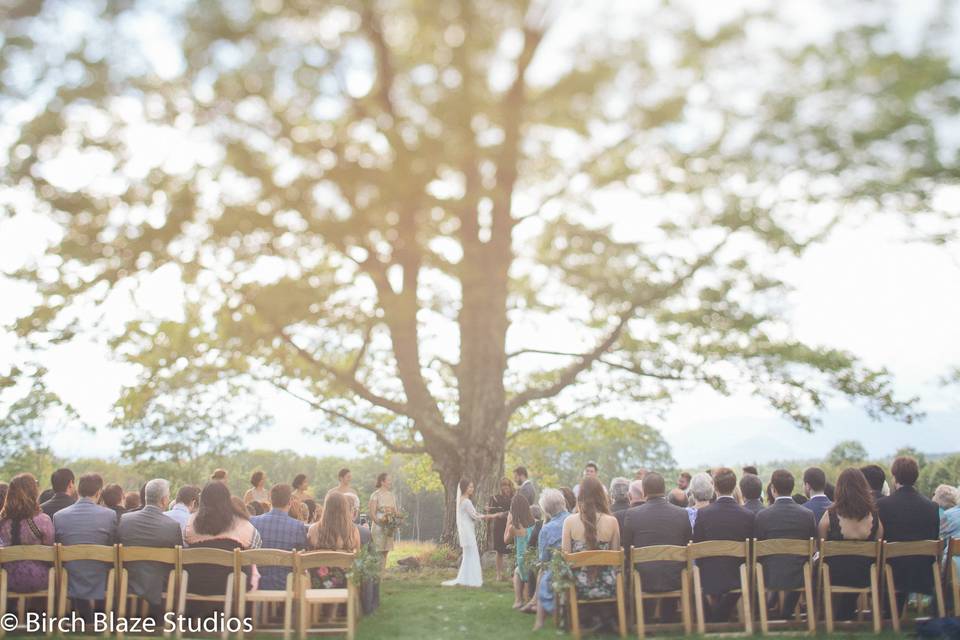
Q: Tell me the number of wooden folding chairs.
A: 13